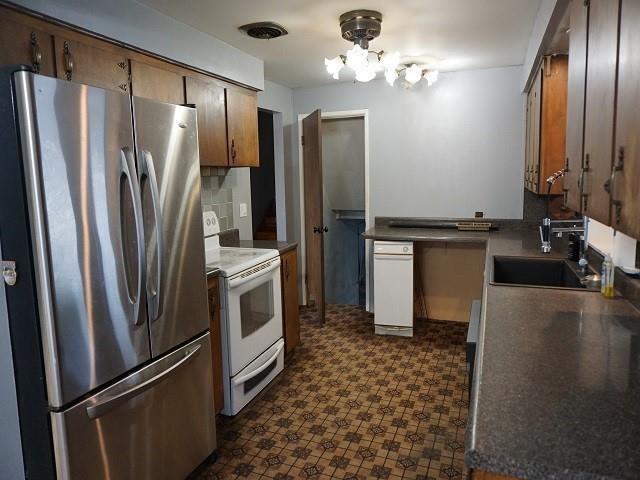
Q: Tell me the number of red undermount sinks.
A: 0